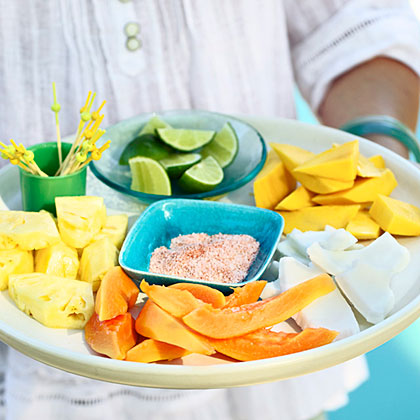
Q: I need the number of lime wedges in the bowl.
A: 7